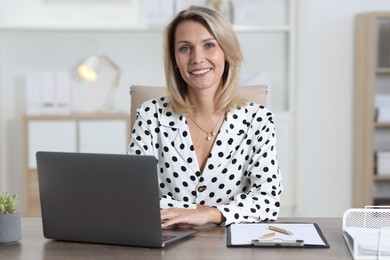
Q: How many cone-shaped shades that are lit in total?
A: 1